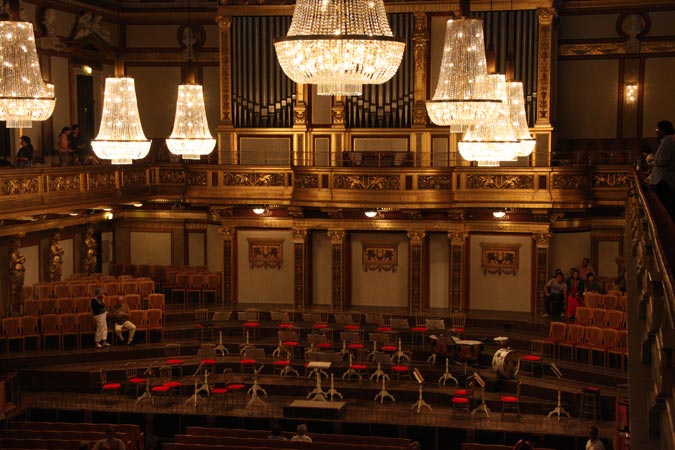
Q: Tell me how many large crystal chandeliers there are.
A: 7